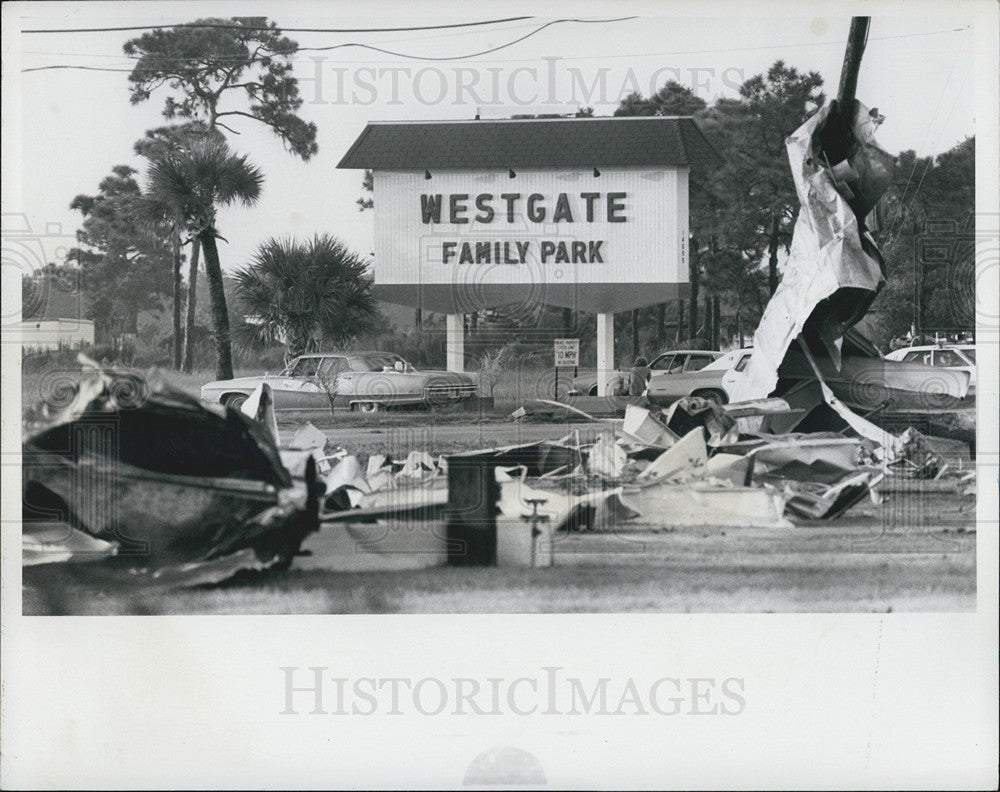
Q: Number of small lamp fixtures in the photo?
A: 3